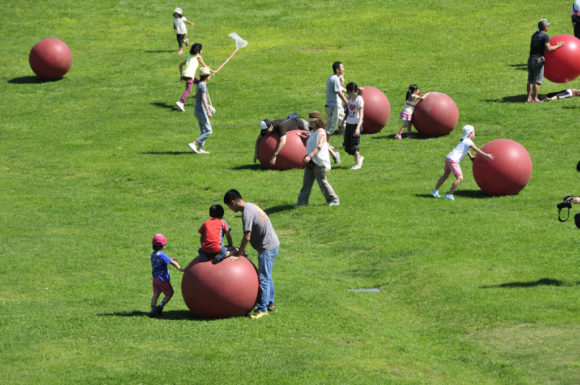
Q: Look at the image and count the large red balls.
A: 7